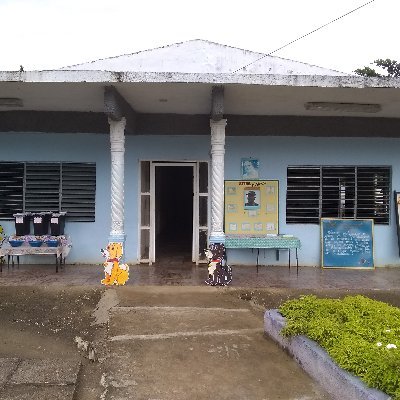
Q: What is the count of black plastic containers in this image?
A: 3